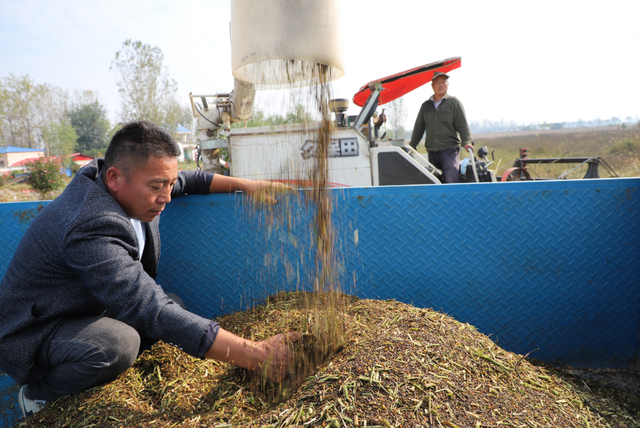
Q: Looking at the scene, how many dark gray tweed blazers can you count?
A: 1